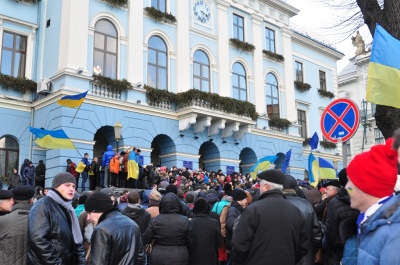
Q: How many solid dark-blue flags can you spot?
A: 2